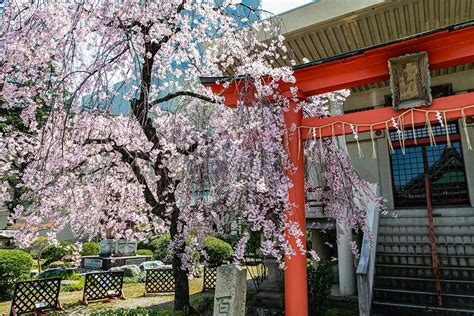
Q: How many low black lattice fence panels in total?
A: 4